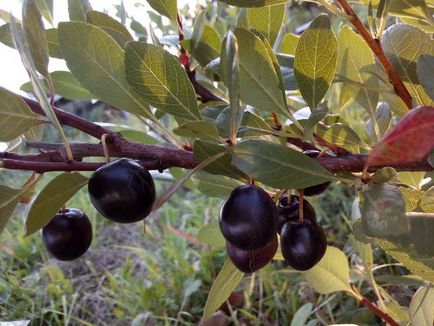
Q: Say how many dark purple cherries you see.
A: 7